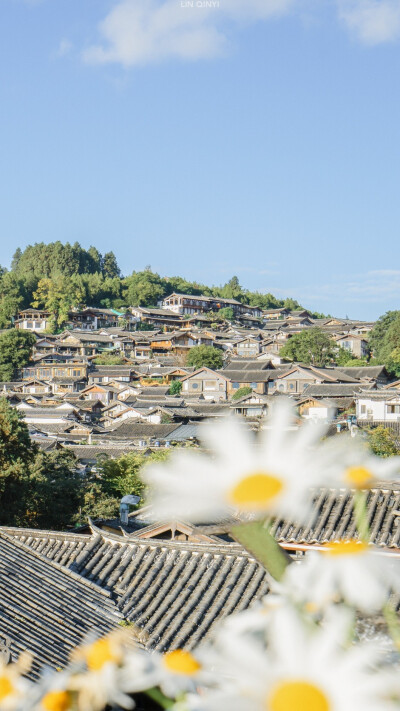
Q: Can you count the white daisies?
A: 8